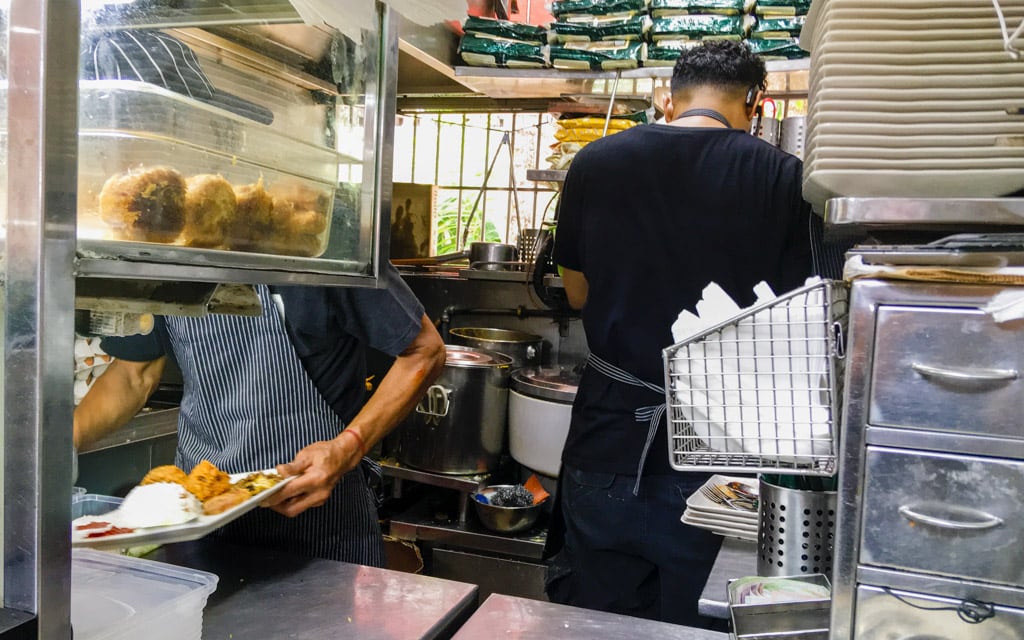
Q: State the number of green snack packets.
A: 11